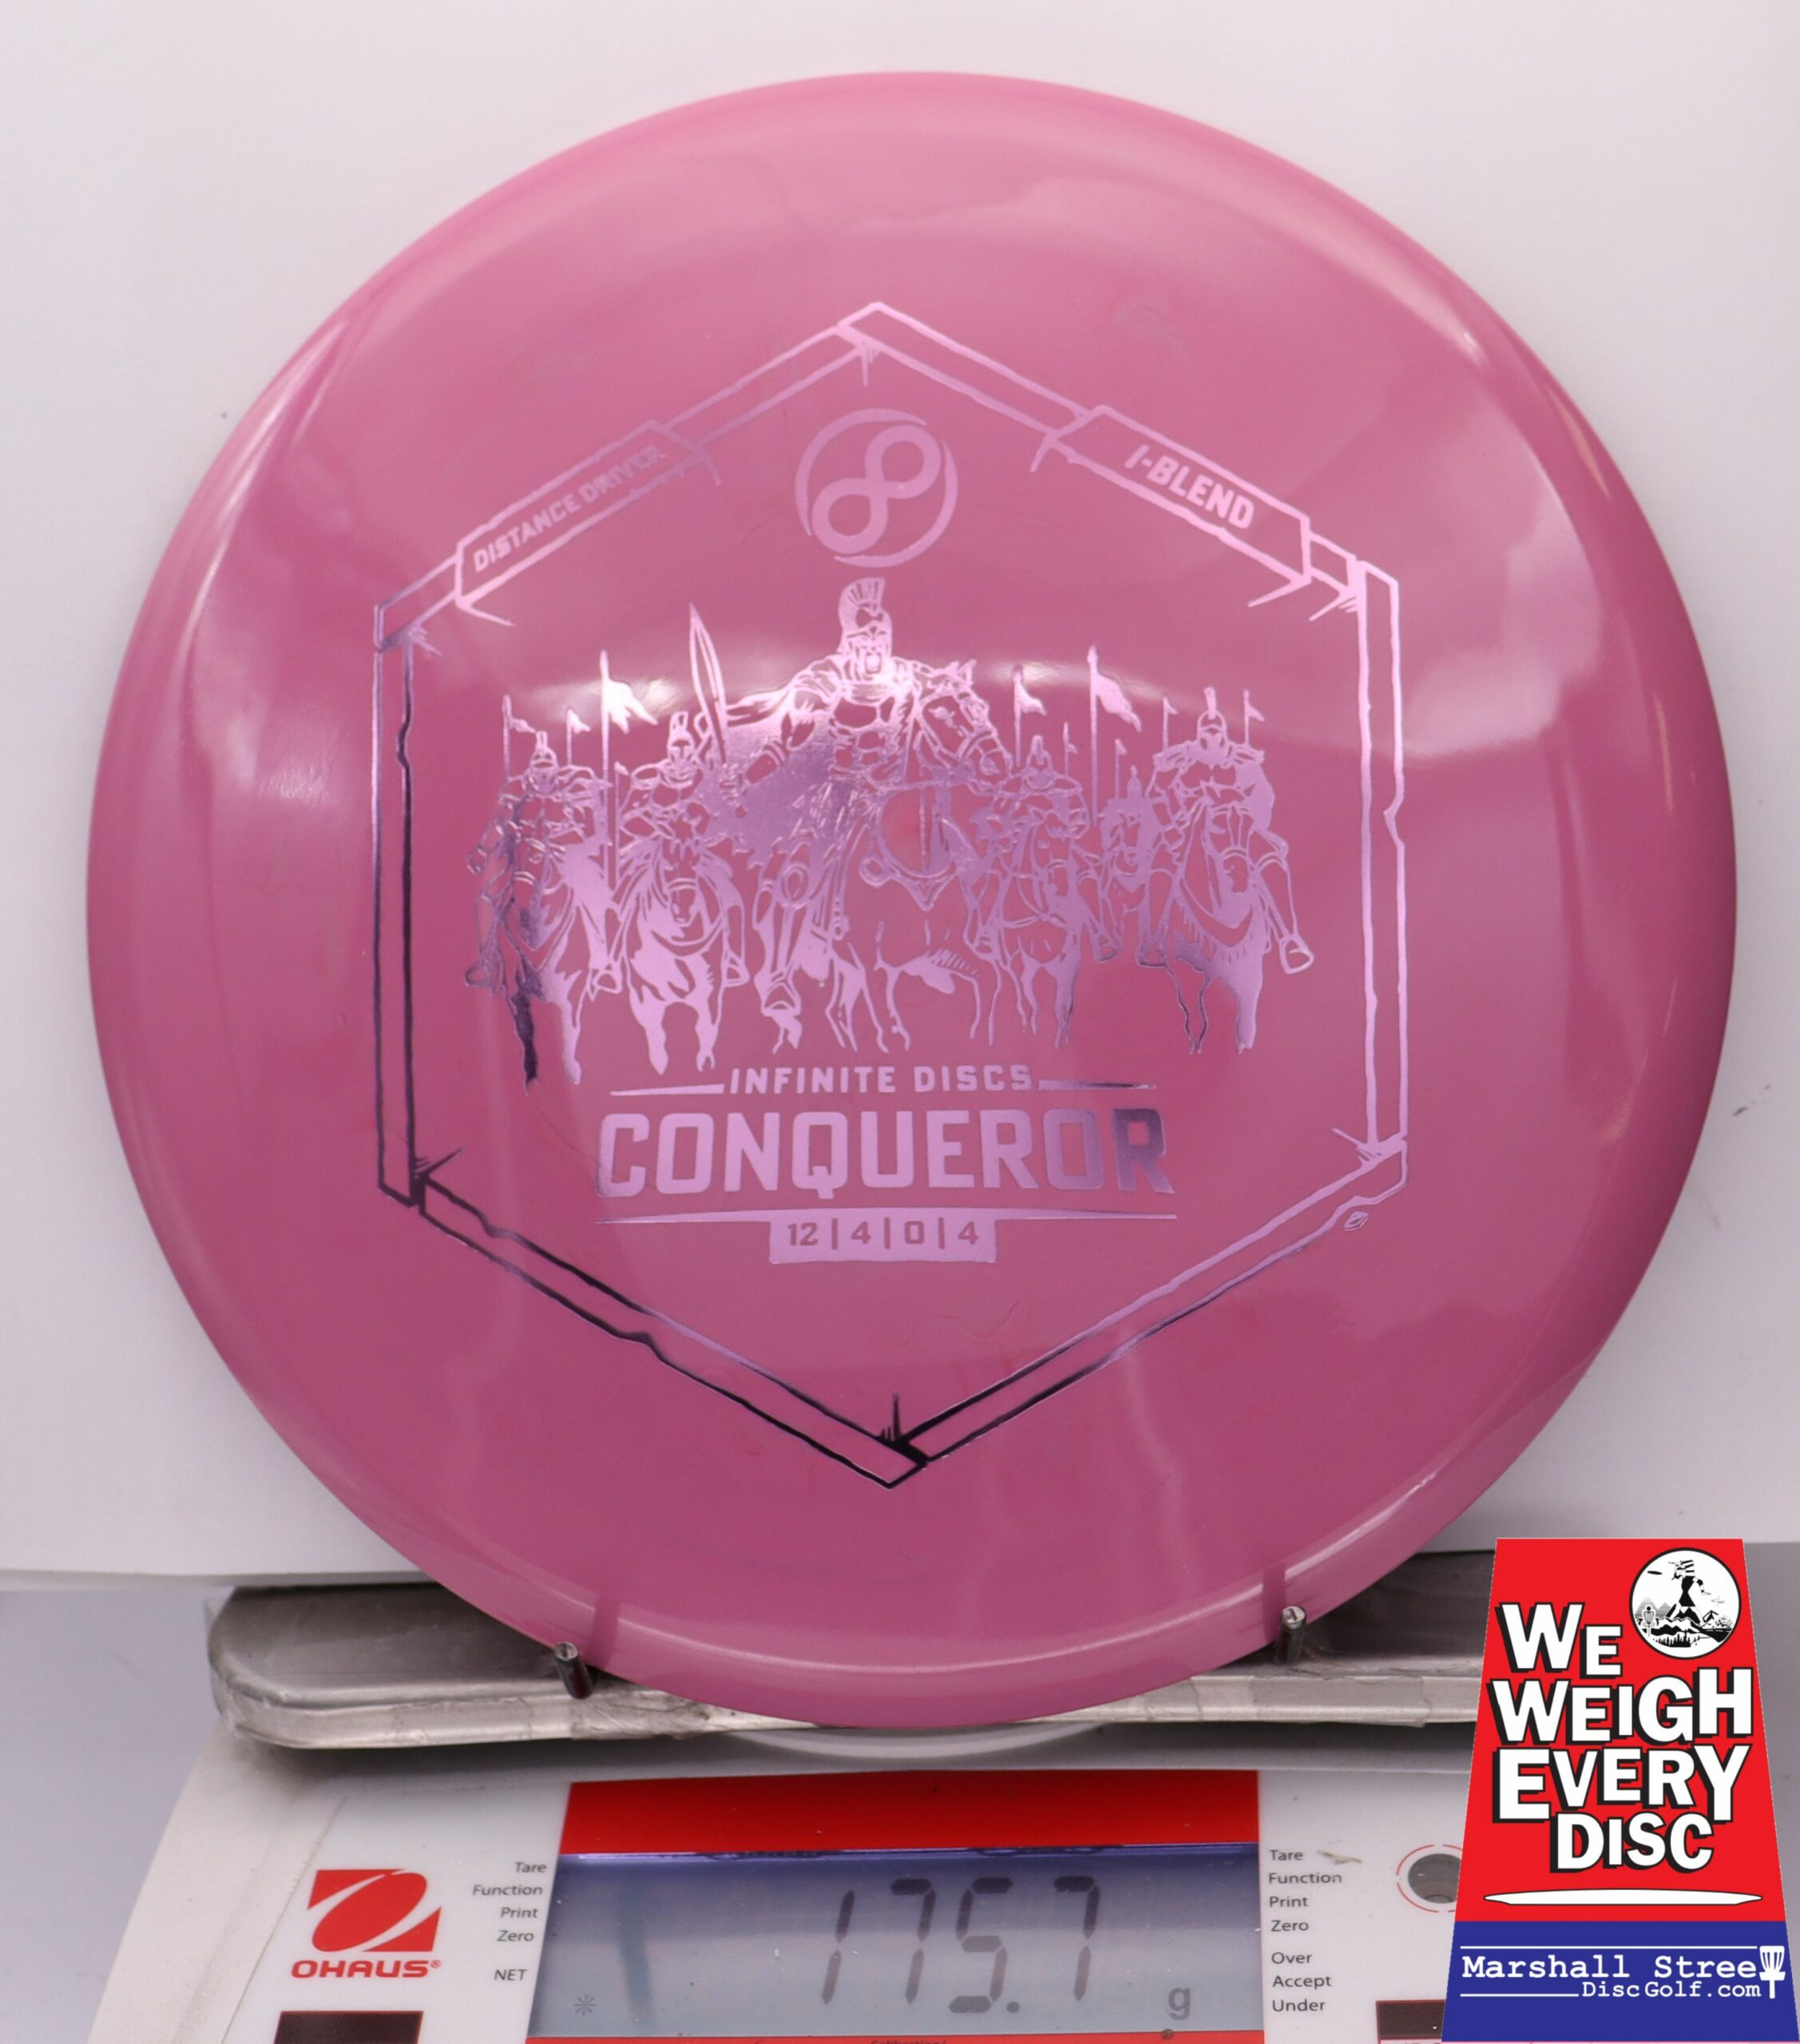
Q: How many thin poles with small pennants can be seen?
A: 10